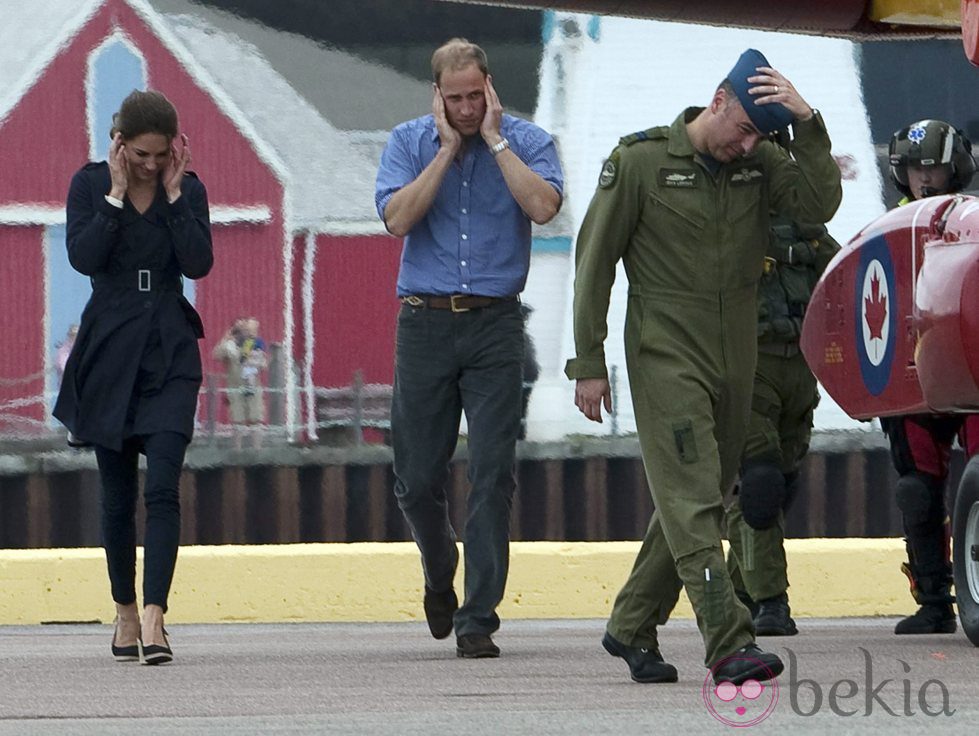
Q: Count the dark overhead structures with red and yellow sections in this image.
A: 1